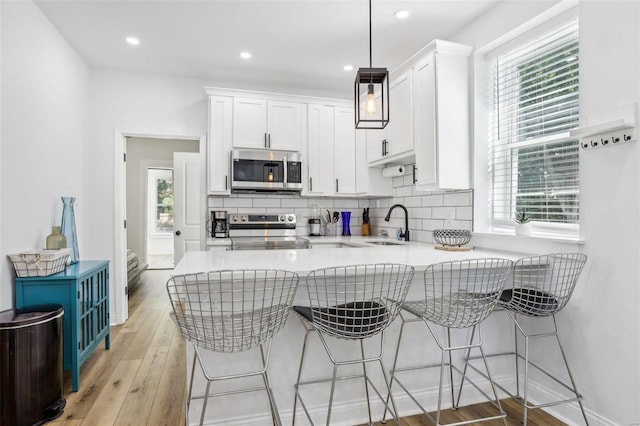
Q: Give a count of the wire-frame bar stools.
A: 4